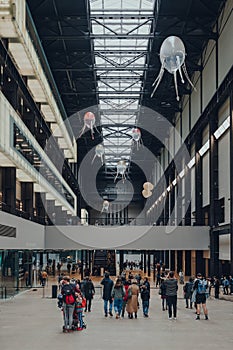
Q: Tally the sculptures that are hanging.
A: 7